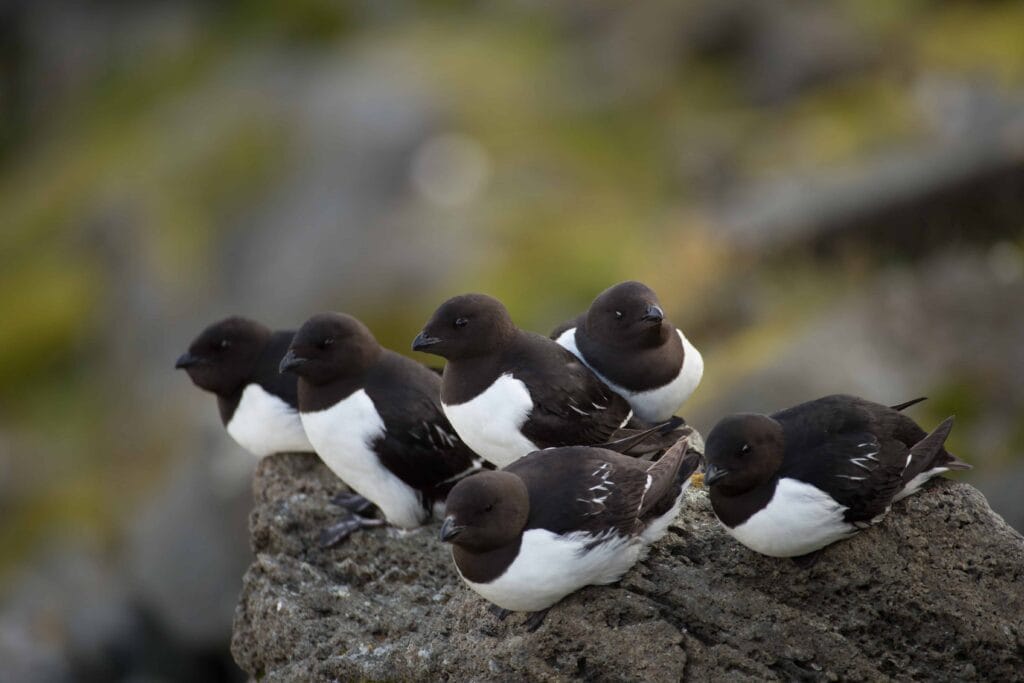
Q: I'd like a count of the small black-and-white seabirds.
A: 6